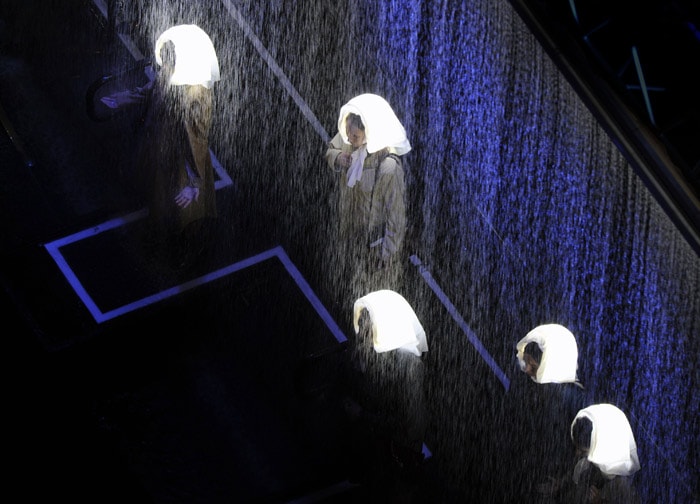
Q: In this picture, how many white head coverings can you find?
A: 5